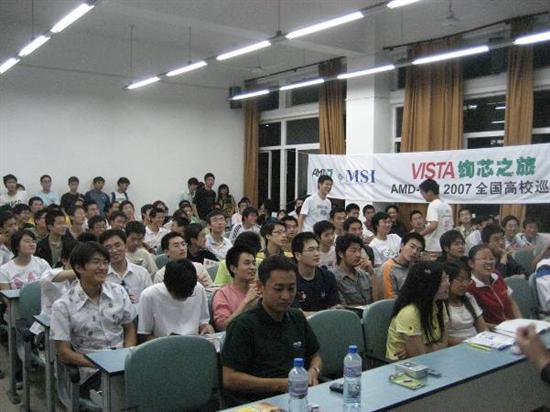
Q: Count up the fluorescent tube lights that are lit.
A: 13